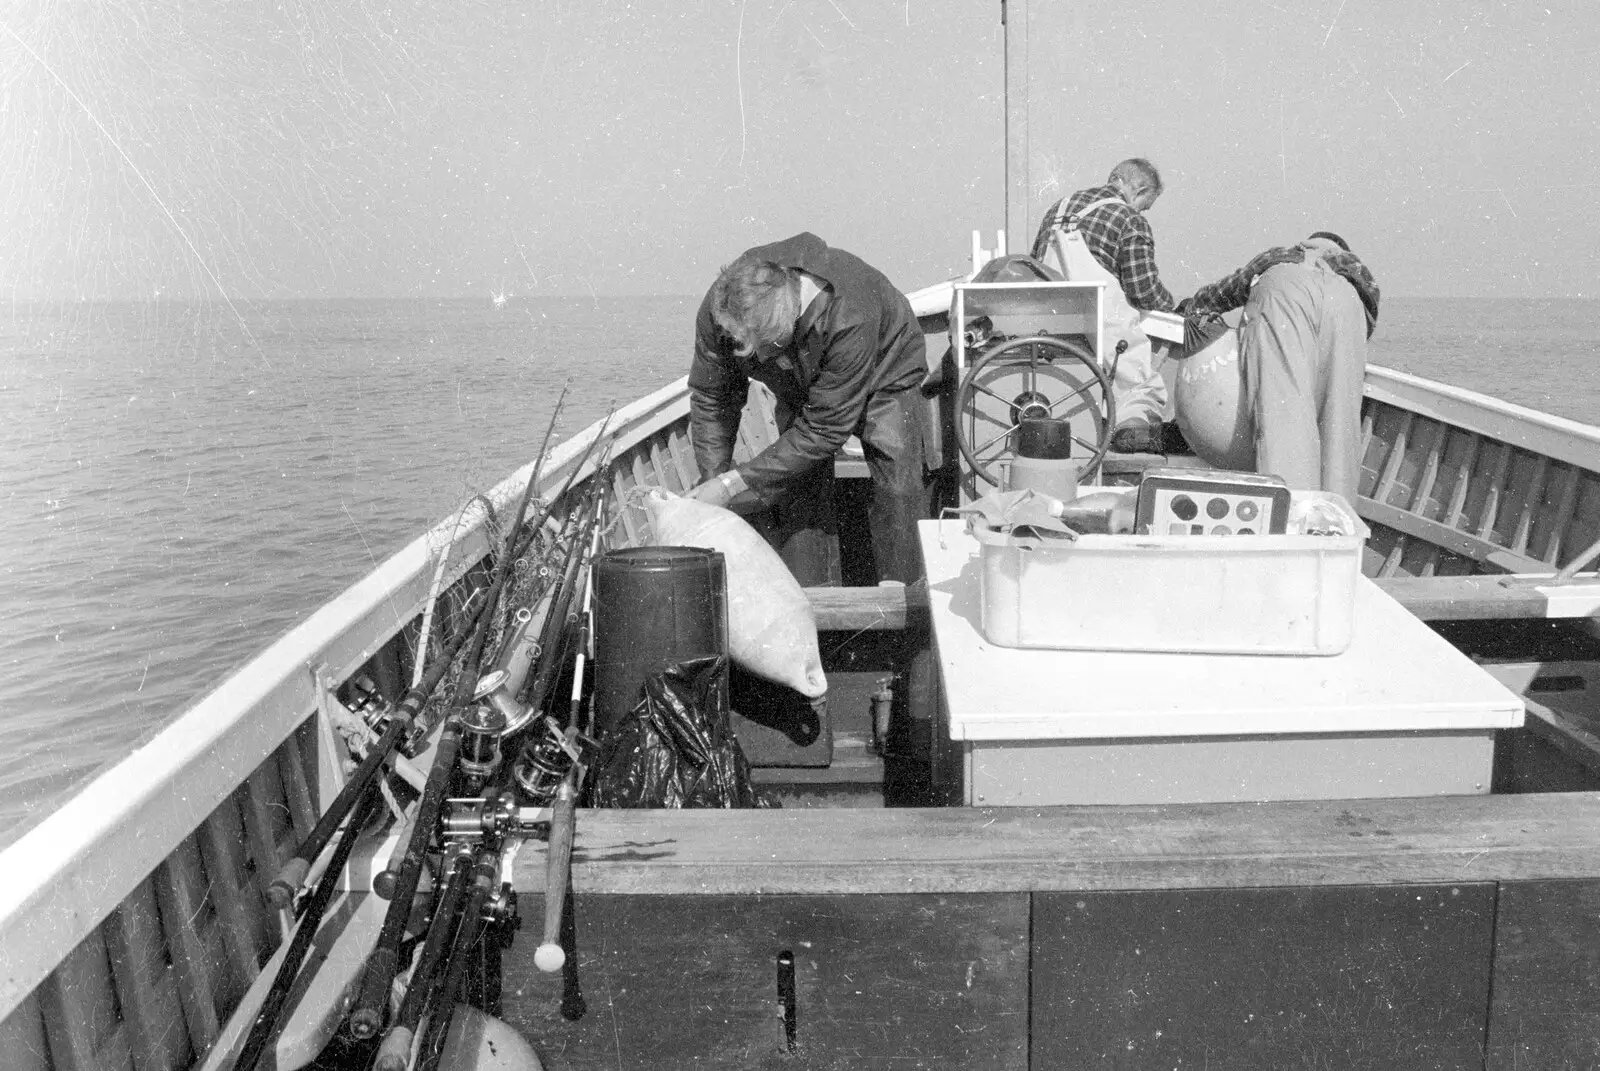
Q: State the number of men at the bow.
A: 2